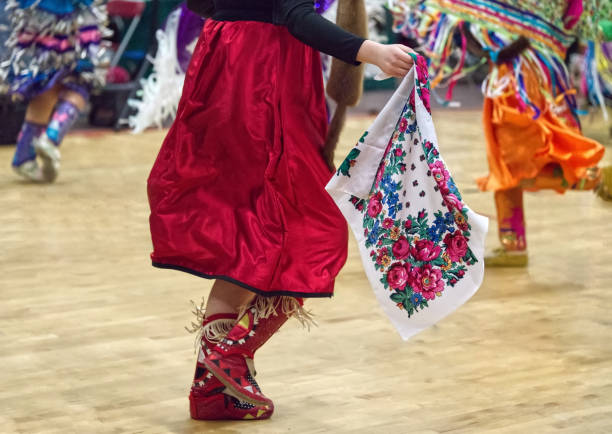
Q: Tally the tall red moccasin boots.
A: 2